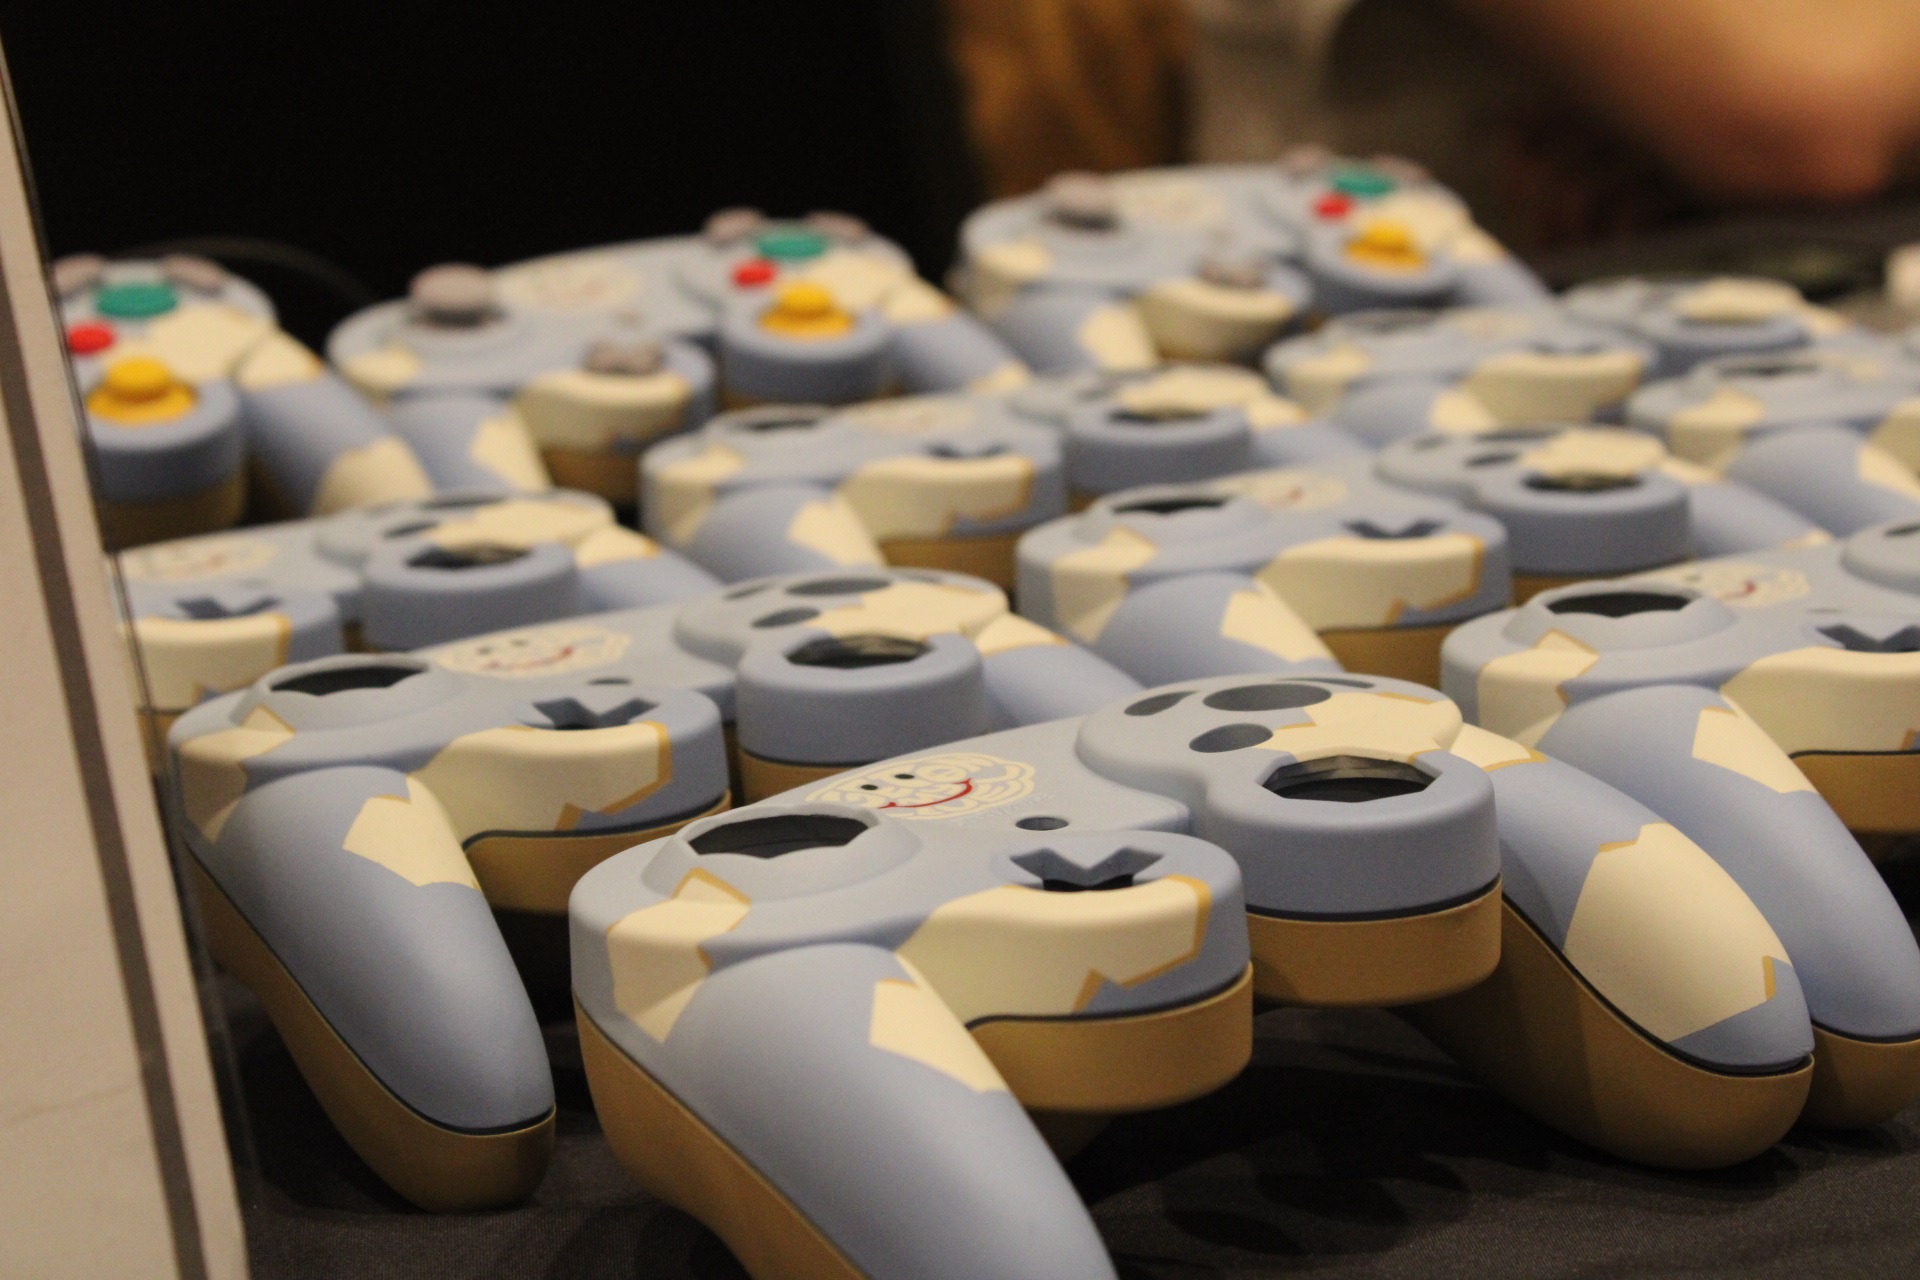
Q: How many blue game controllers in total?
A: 11